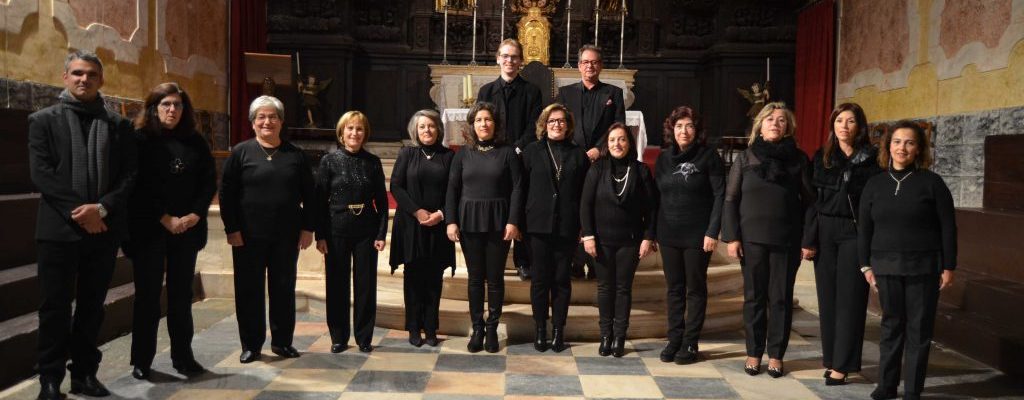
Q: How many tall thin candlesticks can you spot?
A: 6